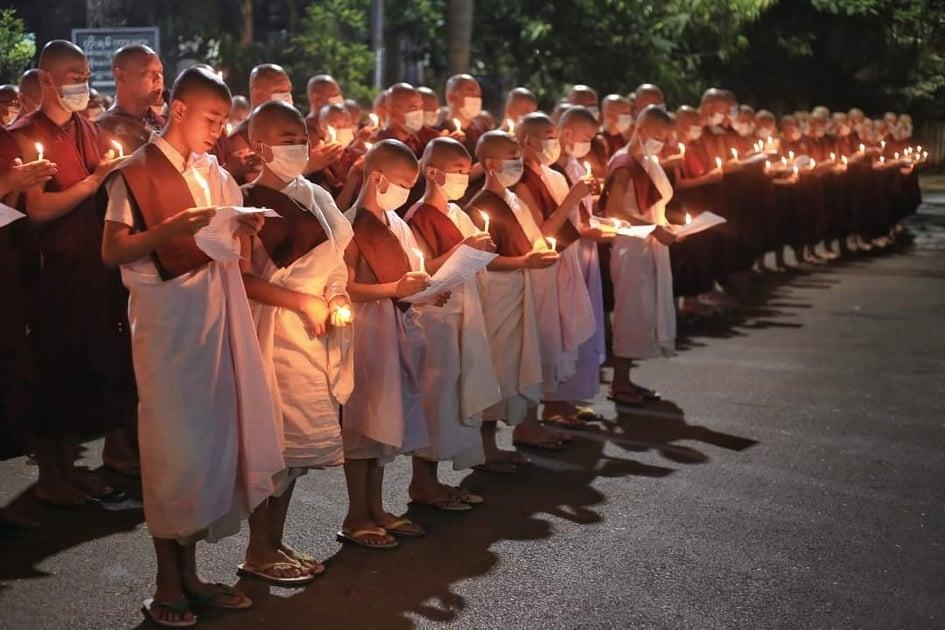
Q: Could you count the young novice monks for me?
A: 8